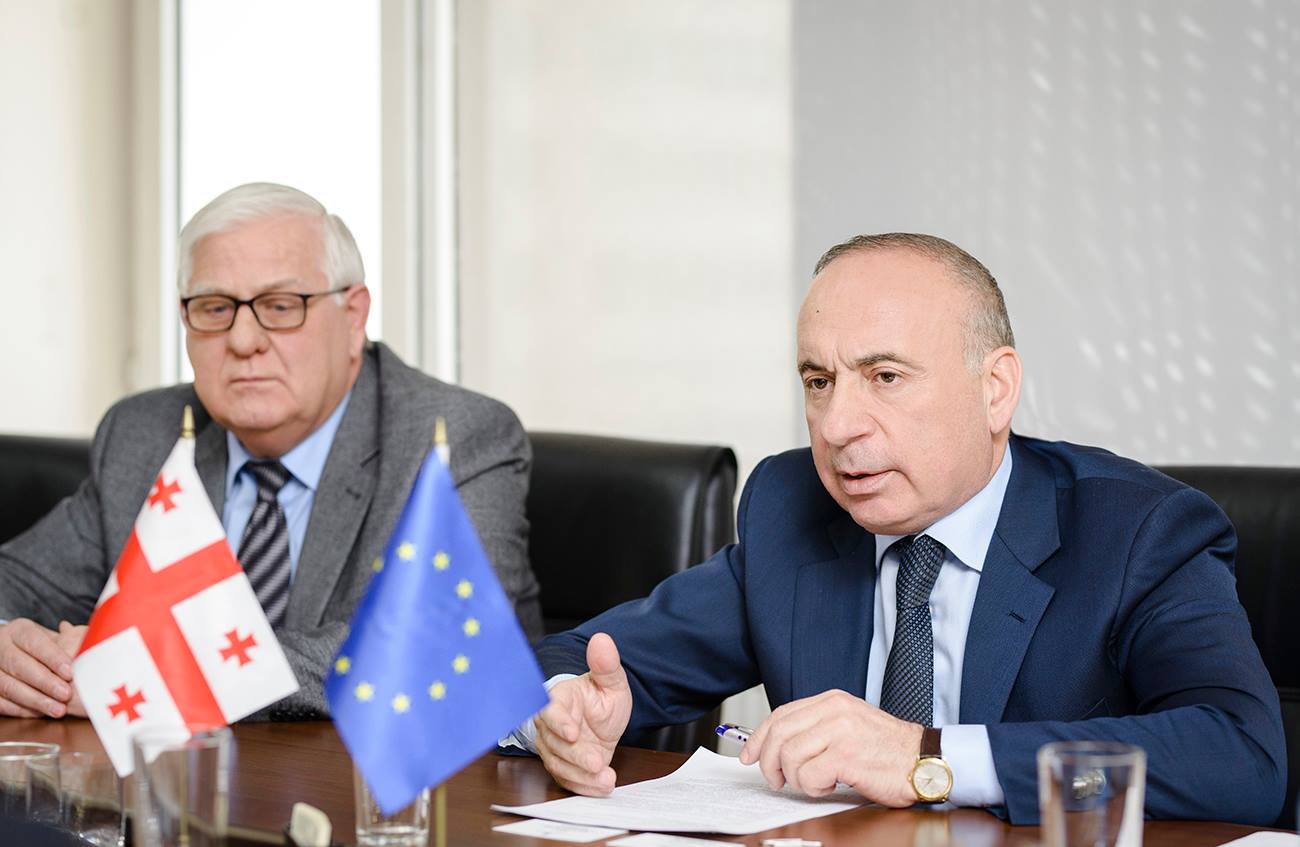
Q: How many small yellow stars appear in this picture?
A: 10